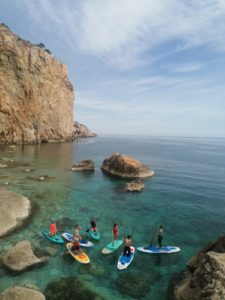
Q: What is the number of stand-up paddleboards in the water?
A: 7